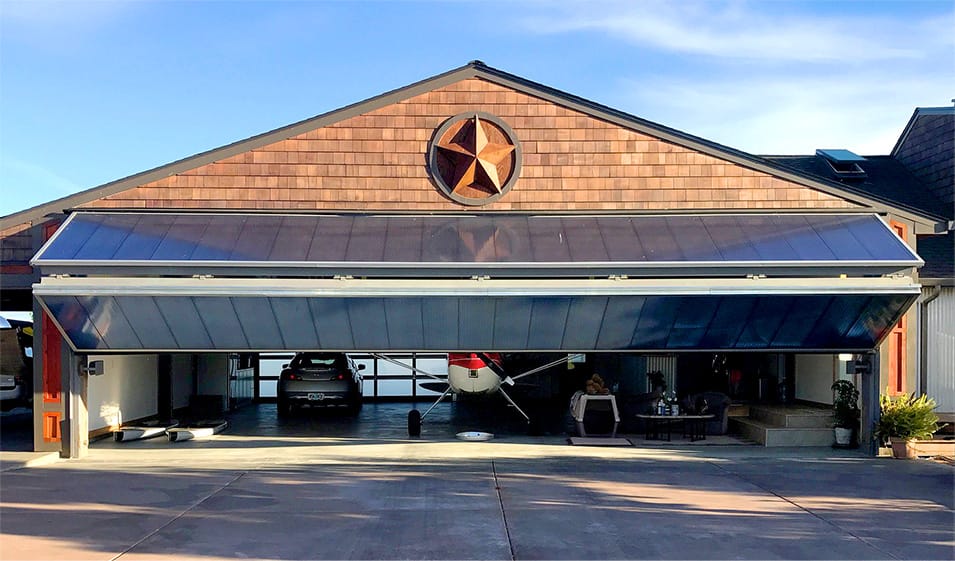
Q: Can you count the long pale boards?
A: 2